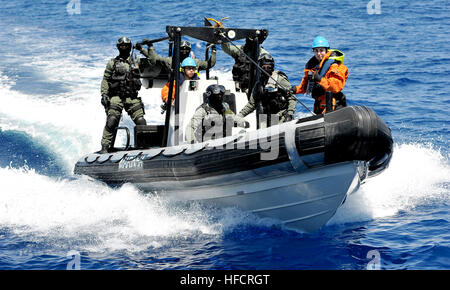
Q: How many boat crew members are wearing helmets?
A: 7